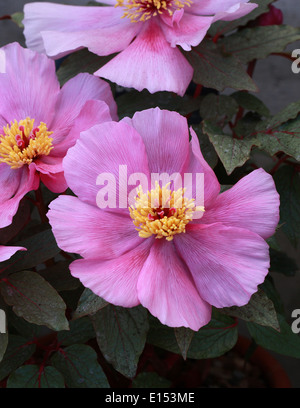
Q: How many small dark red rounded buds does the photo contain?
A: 1